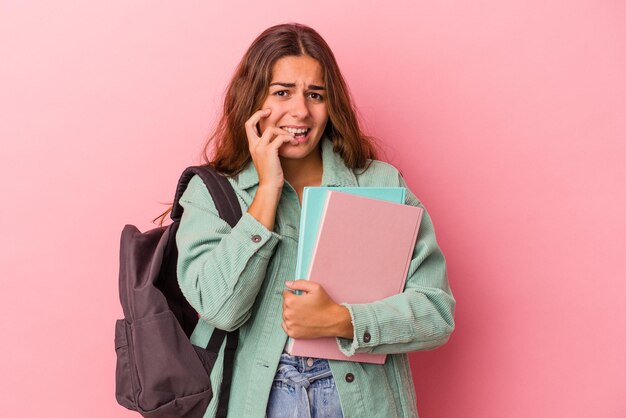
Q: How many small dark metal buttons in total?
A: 3